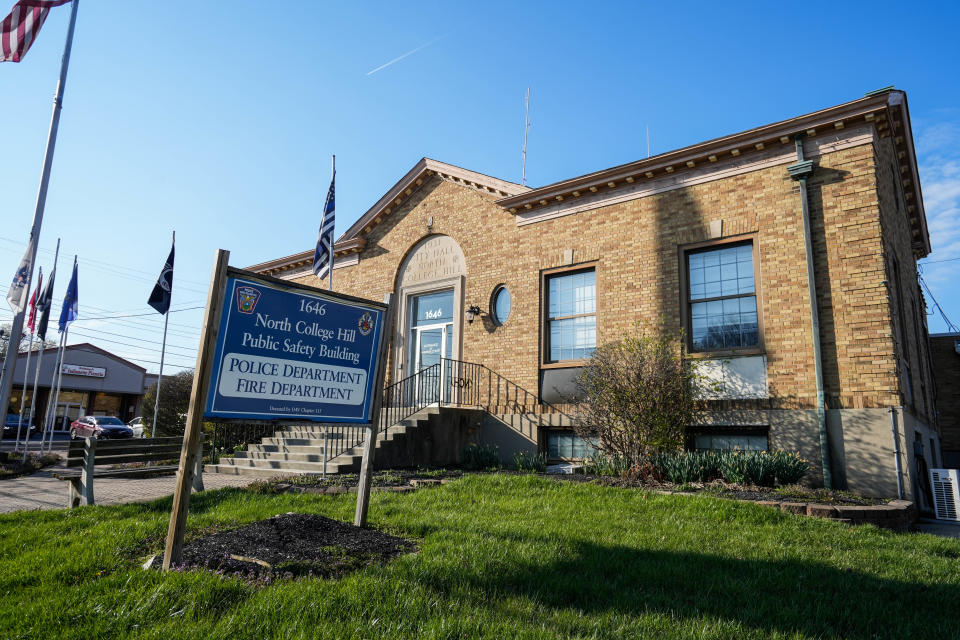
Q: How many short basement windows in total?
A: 2